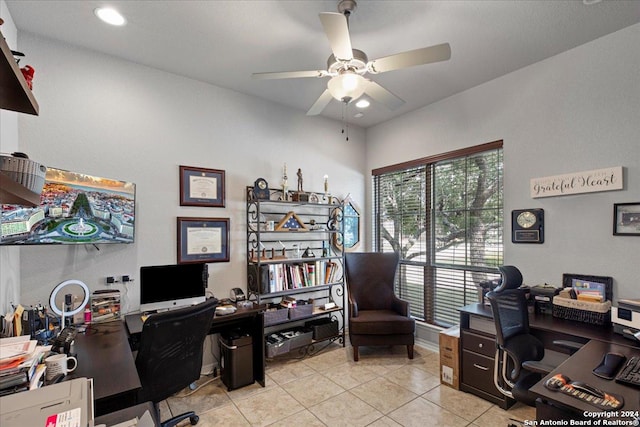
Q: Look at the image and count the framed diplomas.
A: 2